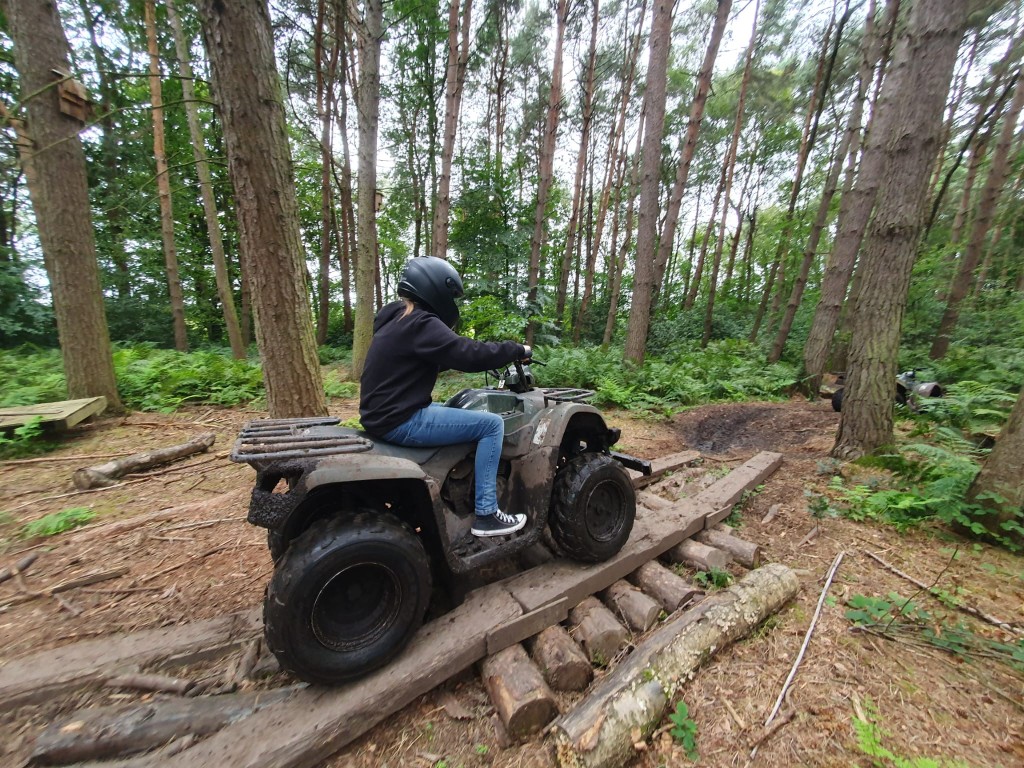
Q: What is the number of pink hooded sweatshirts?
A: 0